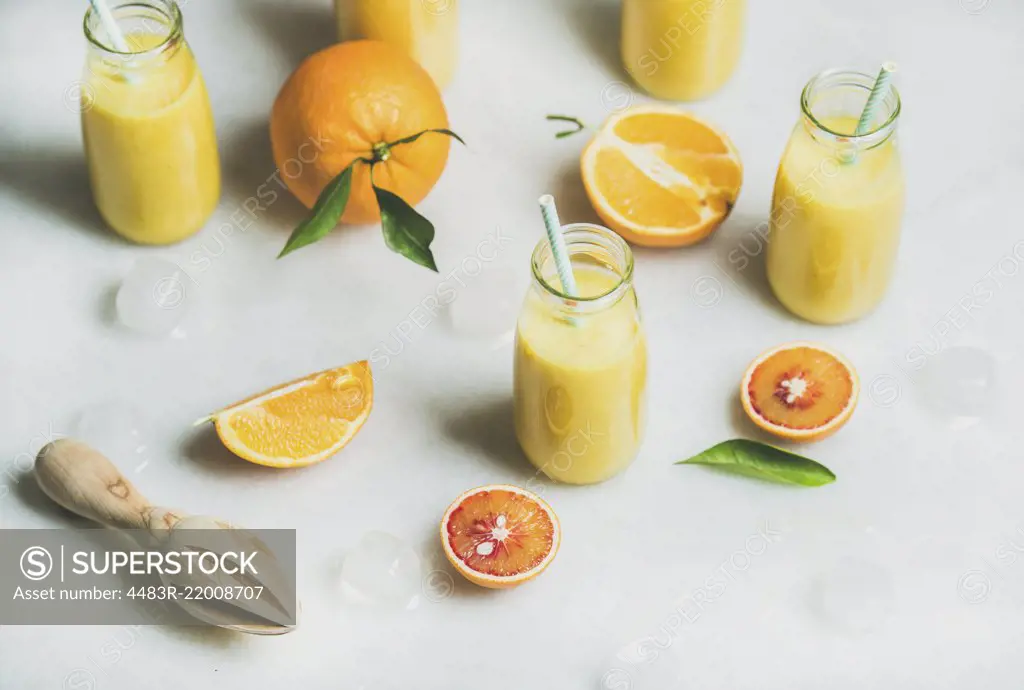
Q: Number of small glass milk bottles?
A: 5